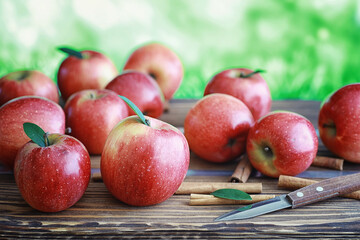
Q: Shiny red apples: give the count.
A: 12